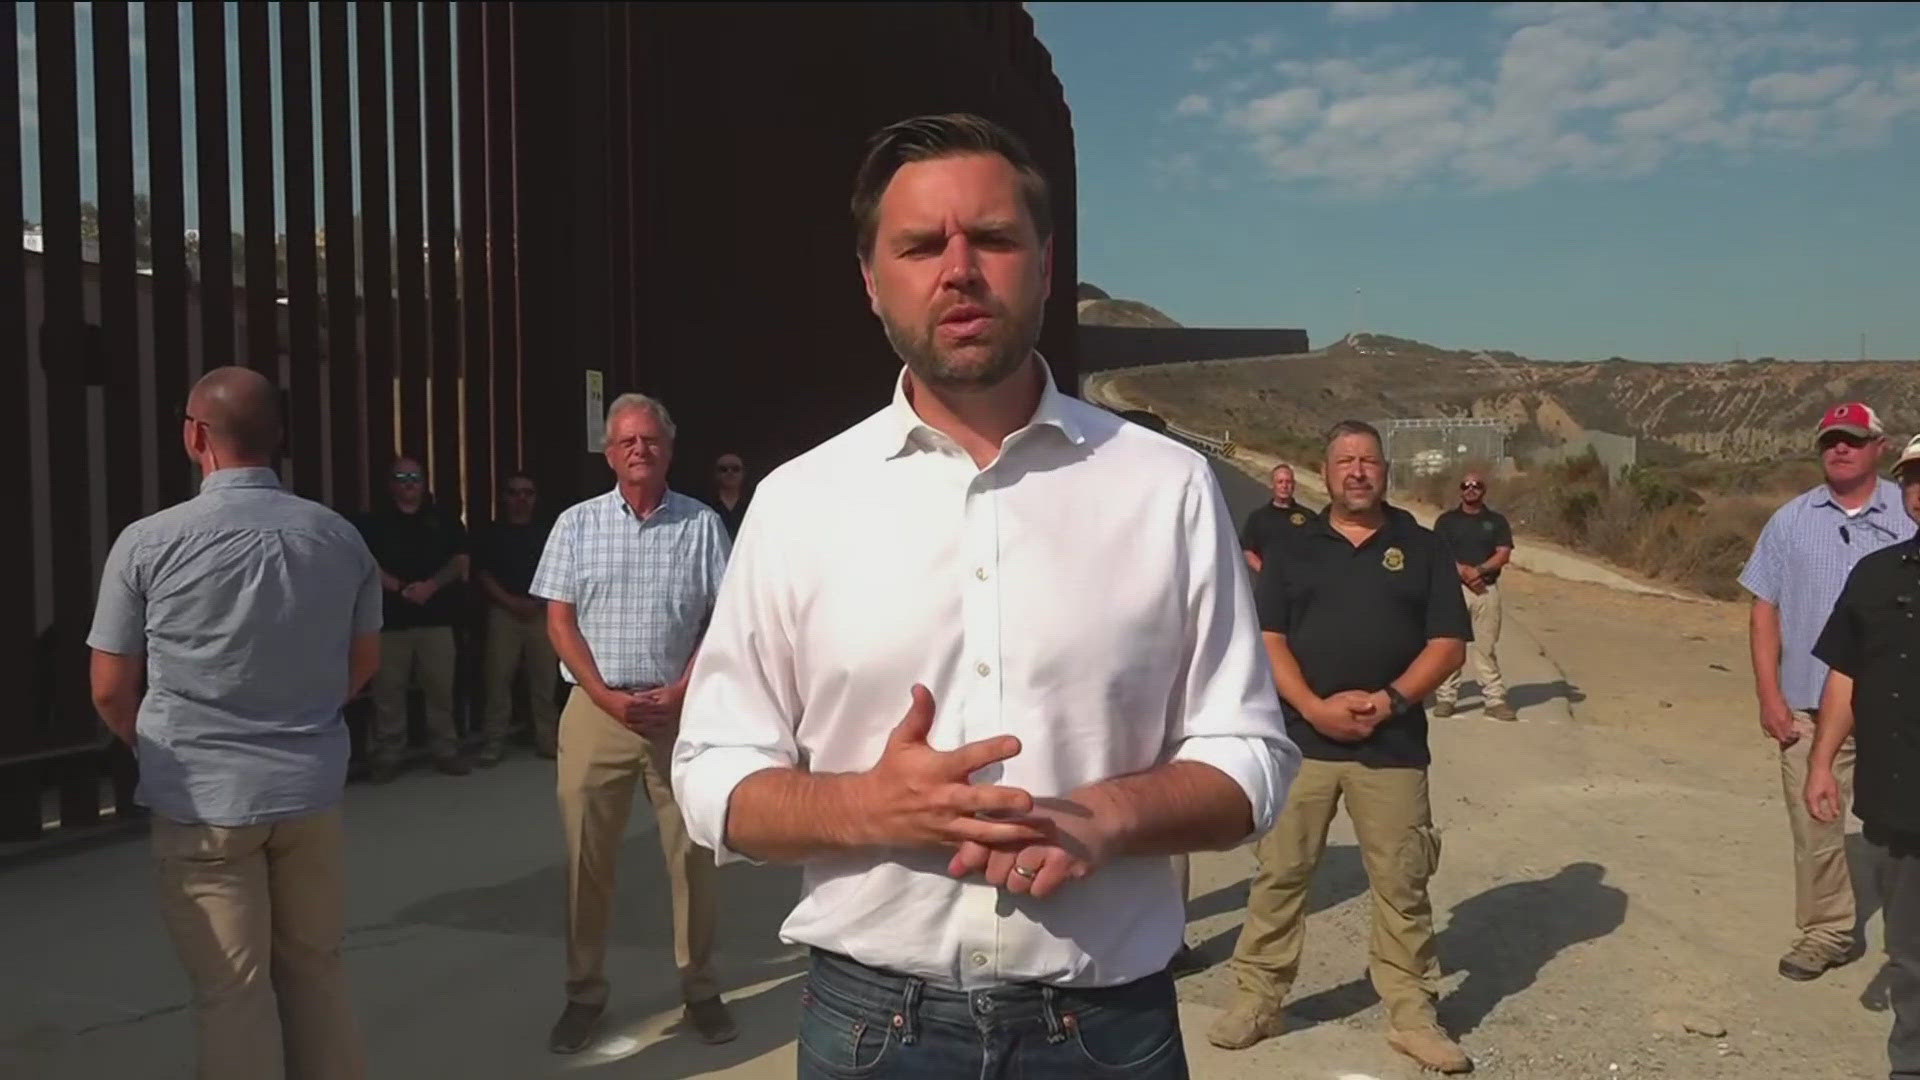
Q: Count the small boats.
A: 0